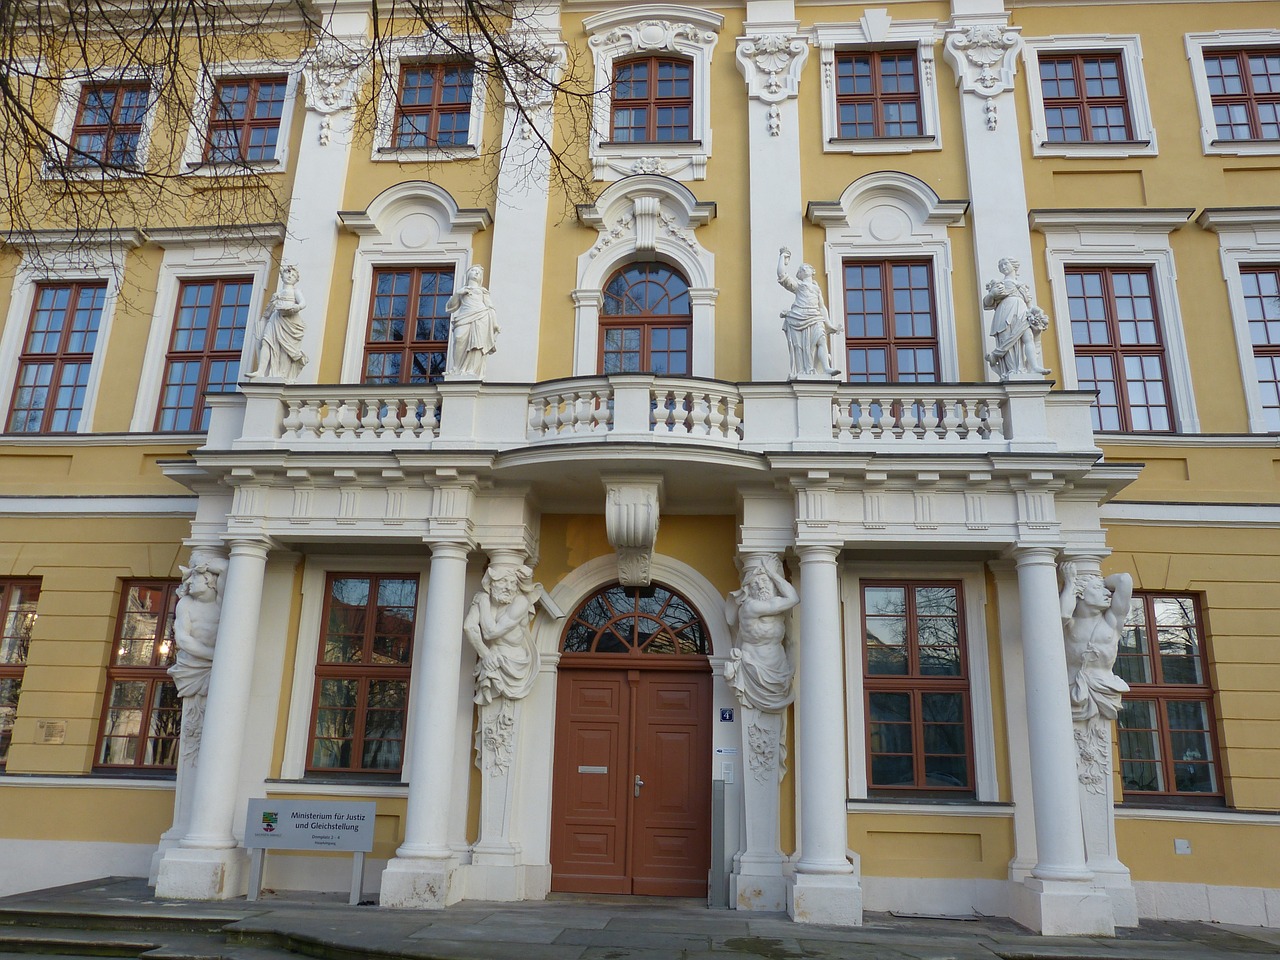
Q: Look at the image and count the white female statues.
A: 4